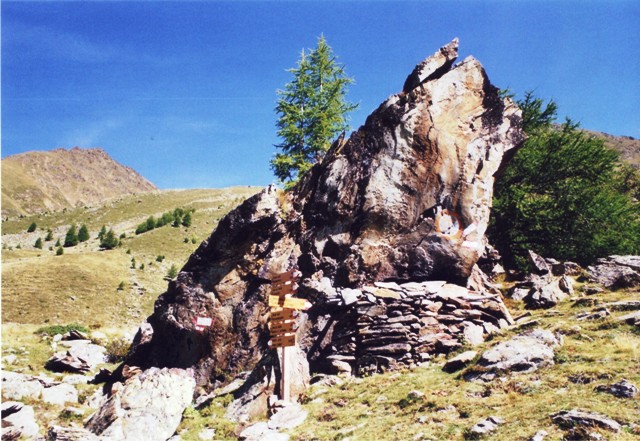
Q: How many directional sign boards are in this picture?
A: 6